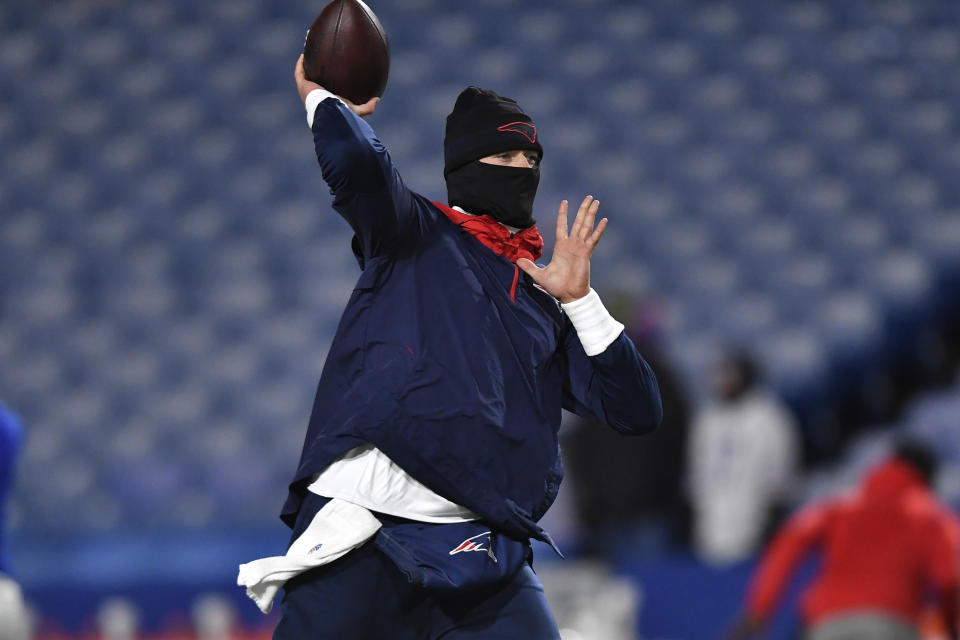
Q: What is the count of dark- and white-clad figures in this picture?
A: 2